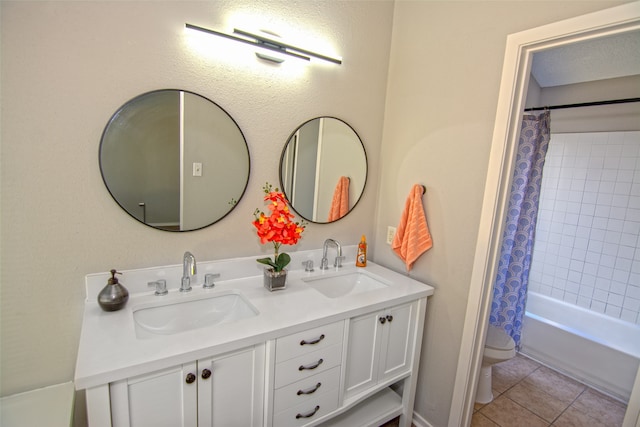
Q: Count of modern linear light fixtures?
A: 1